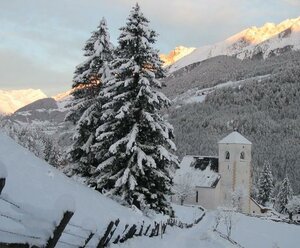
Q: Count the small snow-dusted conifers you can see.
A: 2